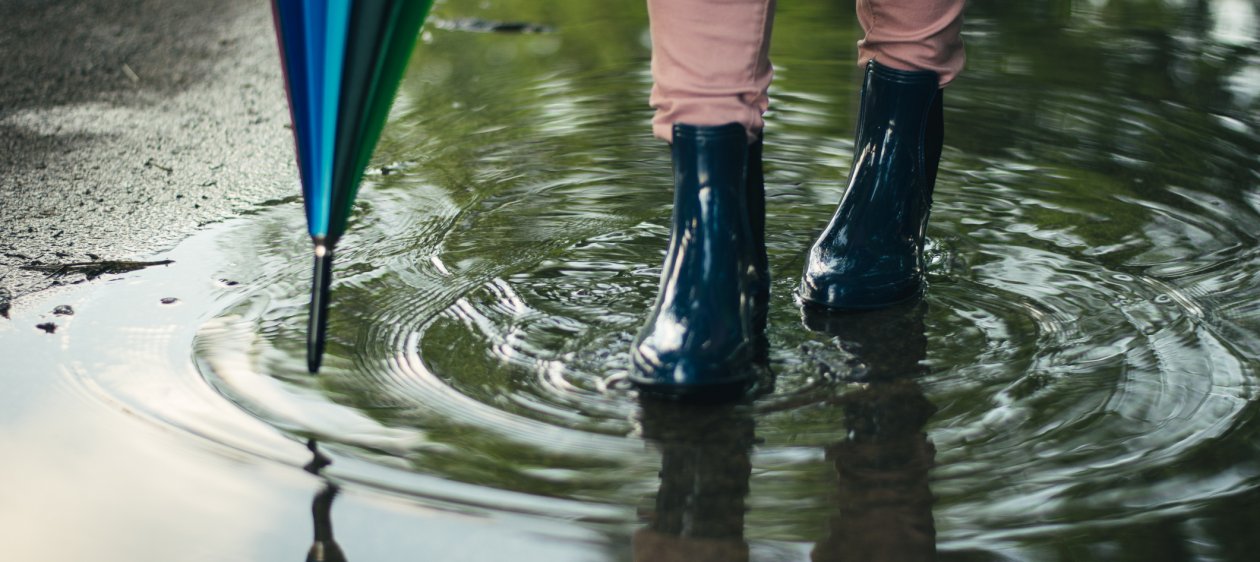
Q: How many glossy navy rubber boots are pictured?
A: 2